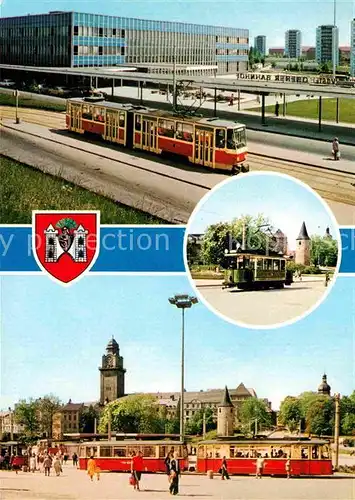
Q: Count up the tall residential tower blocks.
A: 4